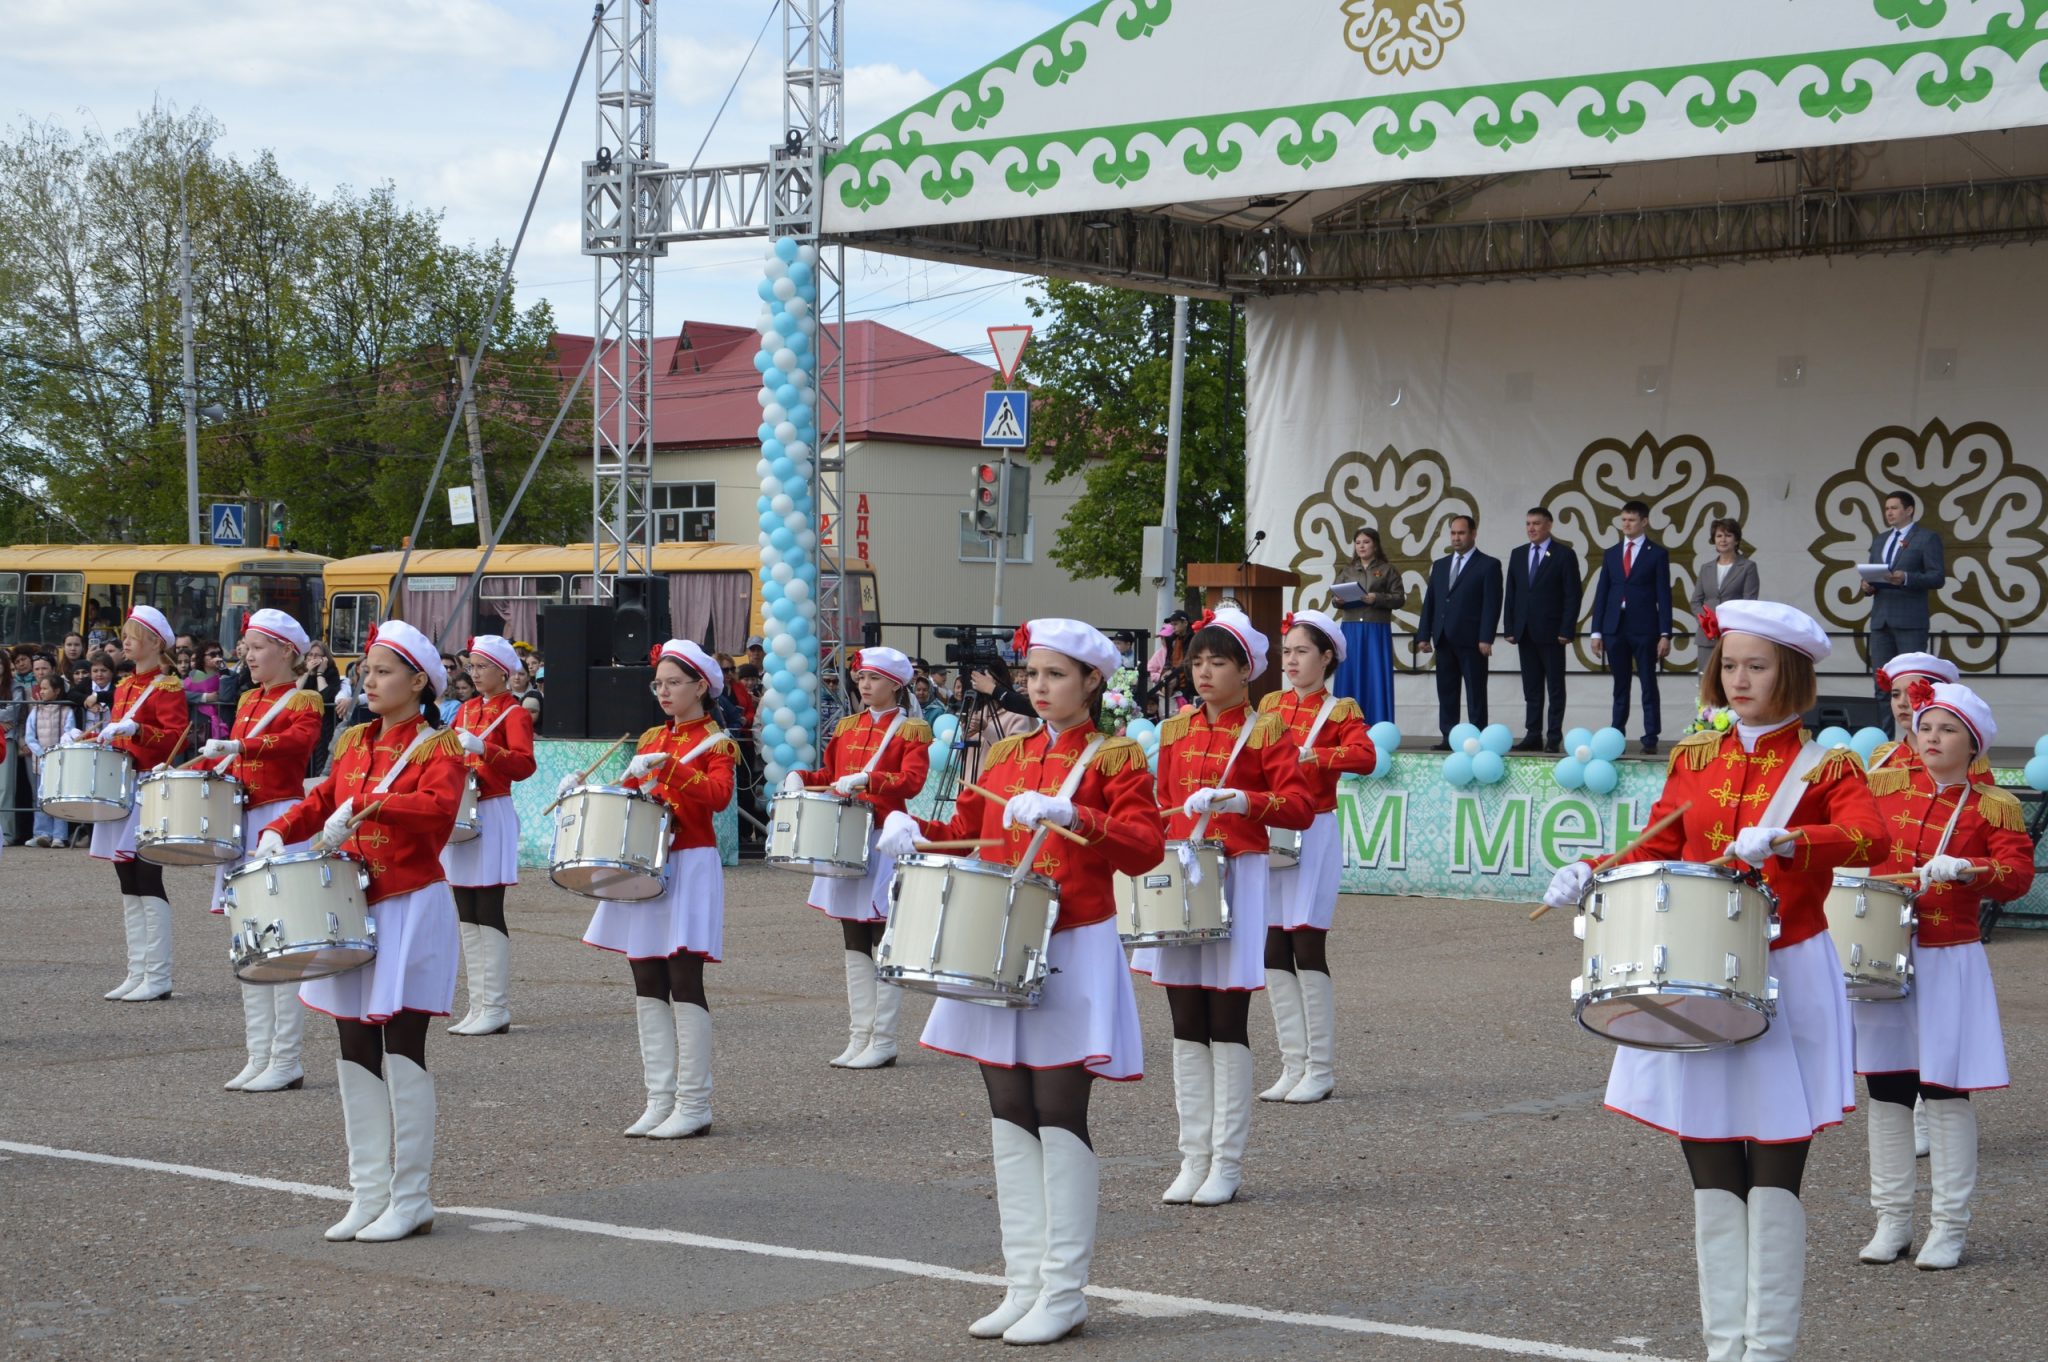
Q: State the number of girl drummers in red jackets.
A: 12